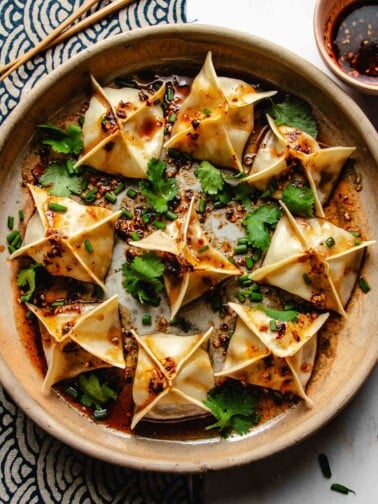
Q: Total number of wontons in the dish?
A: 9